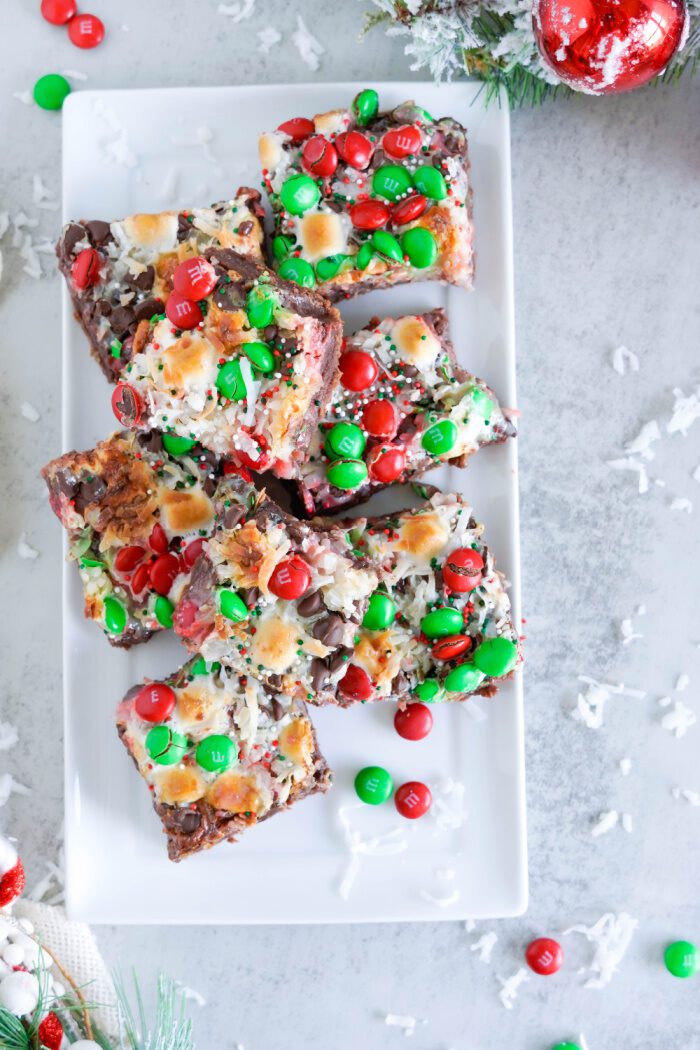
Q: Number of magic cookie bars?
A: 8